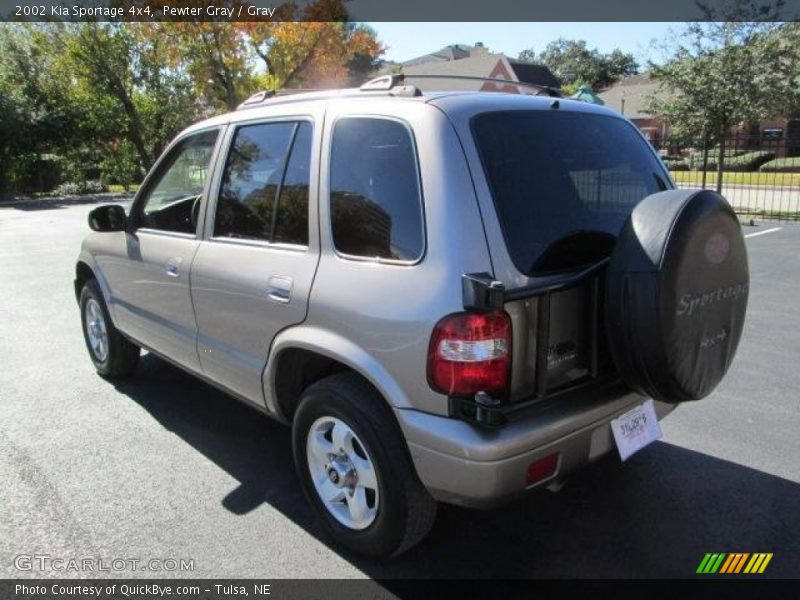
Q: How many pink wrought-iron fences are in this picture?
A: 0